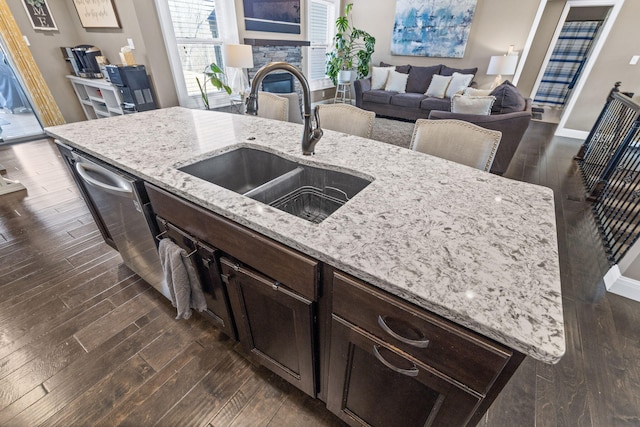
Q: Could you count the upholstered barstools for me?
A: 3